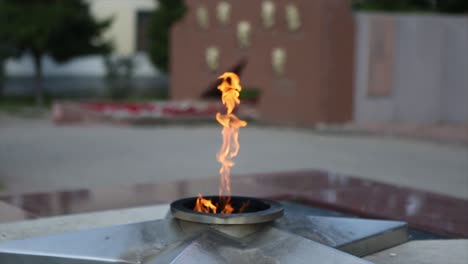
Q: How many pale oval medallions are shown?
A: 7